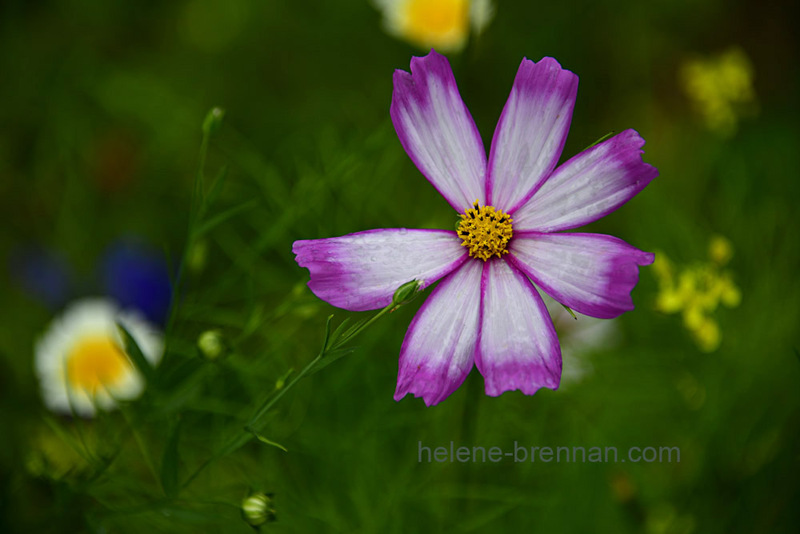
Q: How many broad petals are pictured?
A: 7